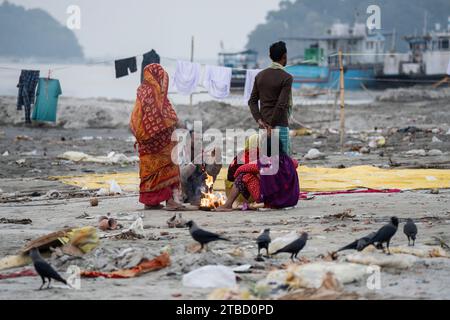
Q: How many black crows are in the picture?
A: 7